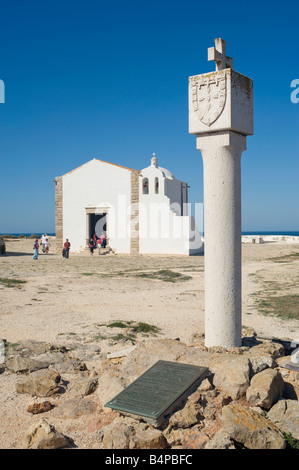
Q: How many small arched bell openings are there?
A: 2